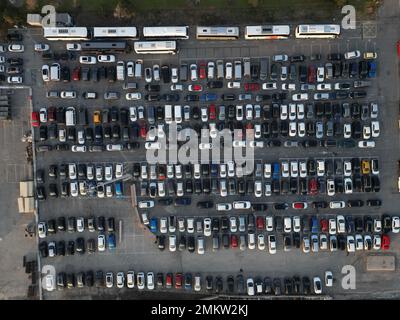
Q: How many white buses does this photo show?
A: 7